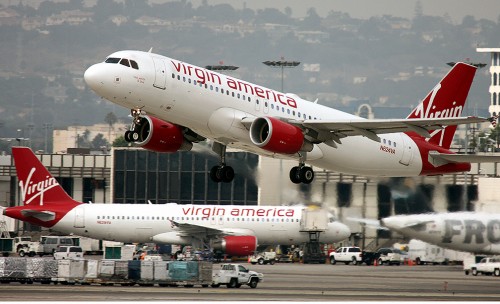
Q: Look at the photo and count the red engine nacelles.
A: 3